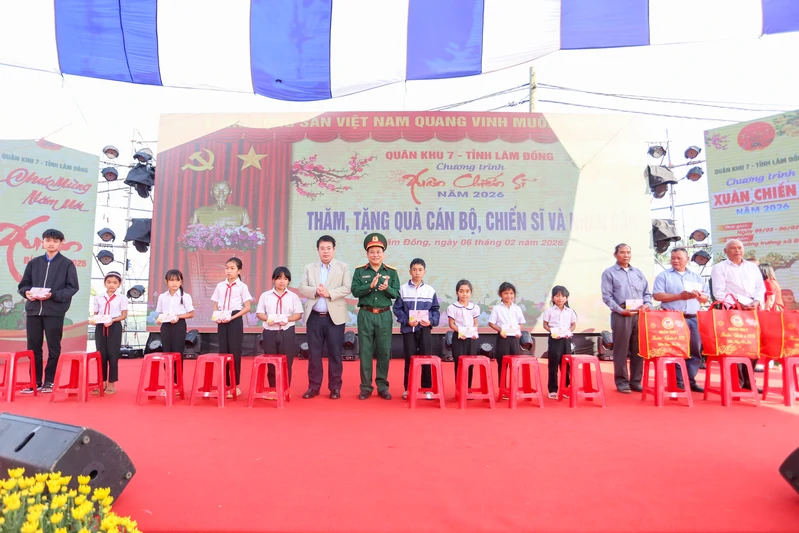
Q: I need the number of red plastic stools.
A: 12